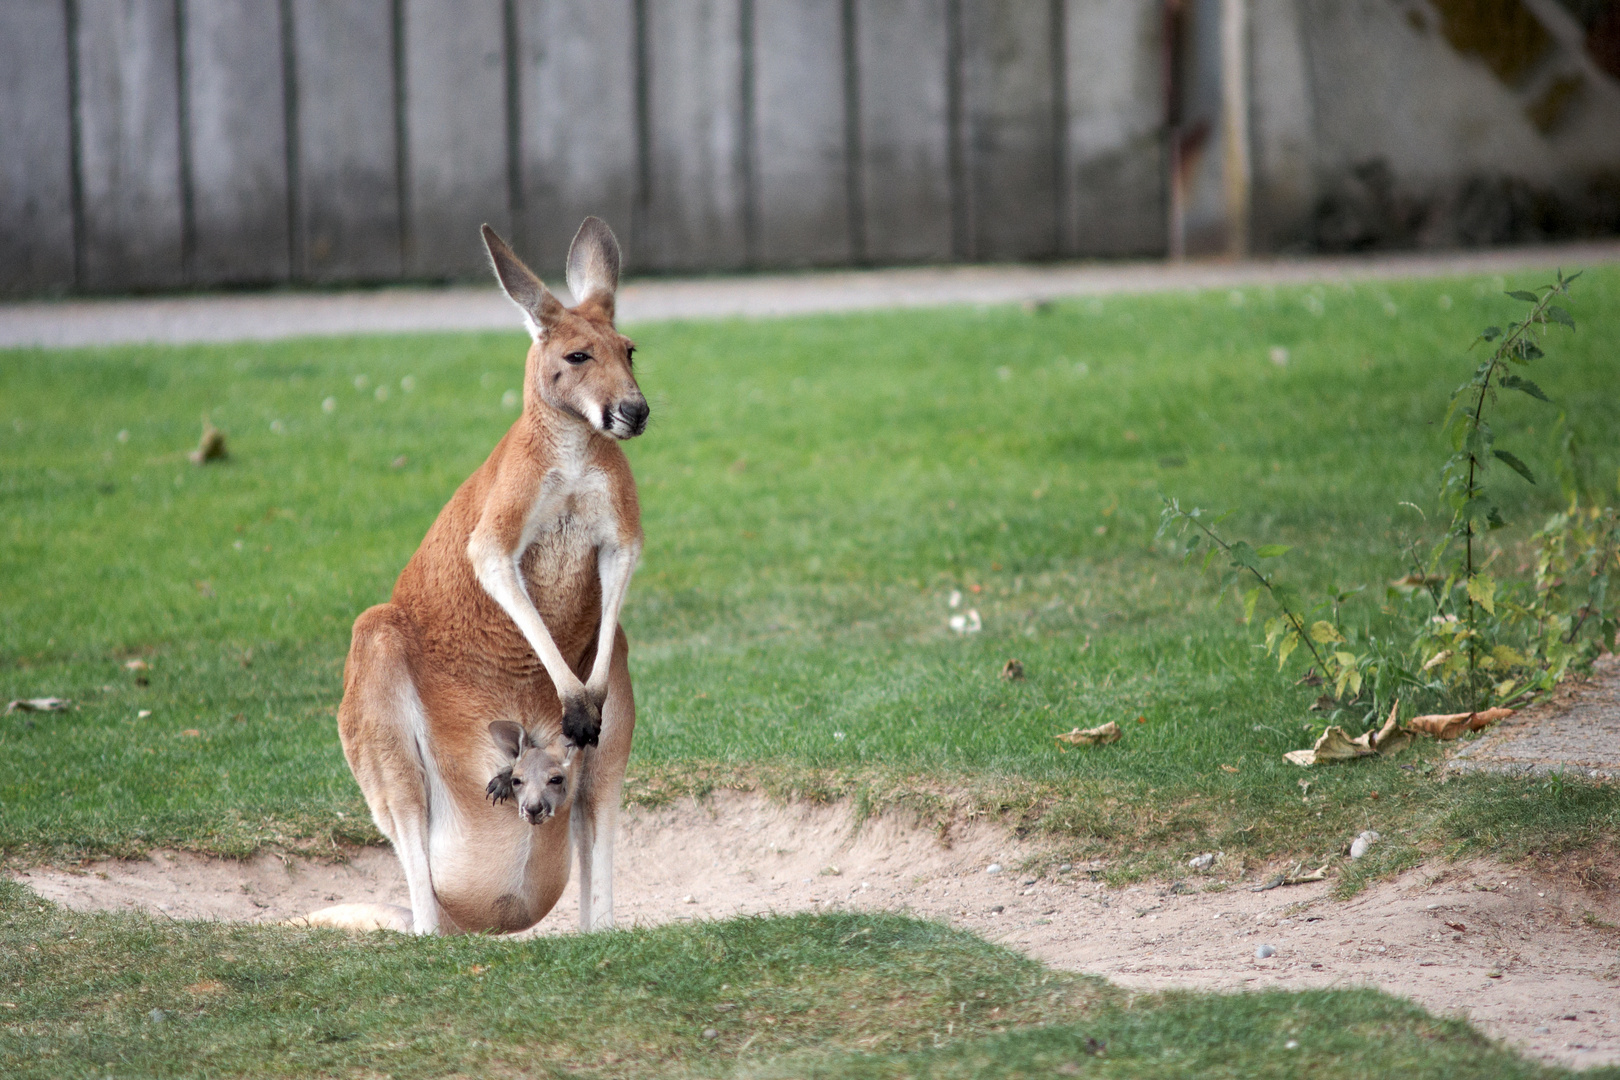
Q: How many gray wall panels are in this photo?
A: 11